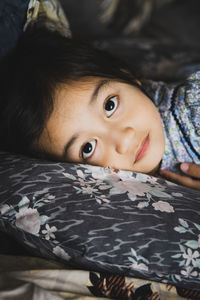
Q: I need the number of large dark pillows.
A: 1